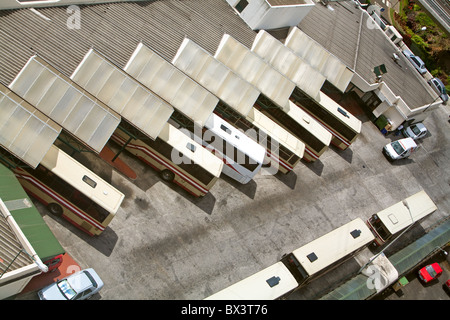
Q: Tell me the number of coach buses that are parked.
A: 9